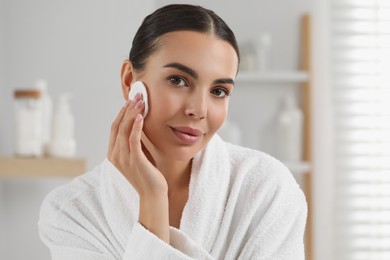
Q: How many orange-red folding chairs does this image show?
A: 0